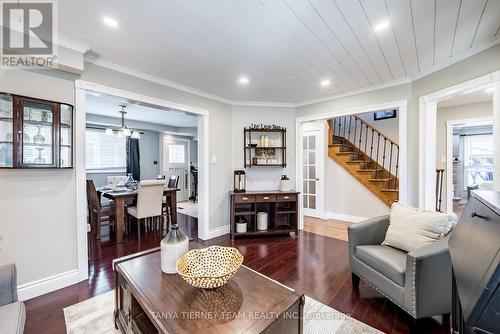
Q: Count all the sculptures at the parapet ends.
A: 0